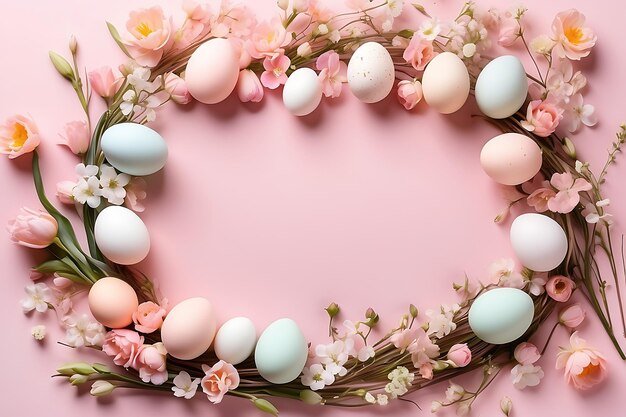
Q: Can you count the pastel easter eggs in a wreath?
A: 14